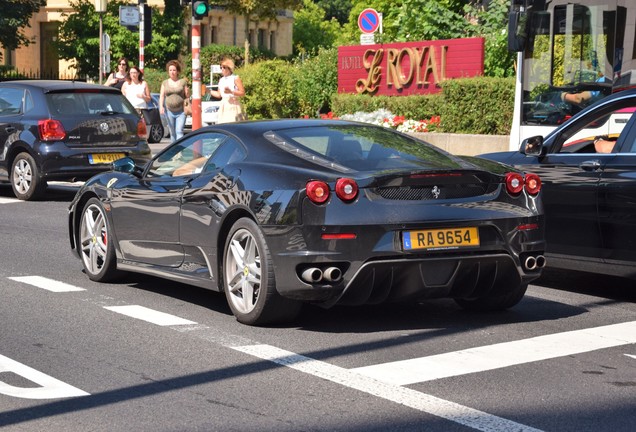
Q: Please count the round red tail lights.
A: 4